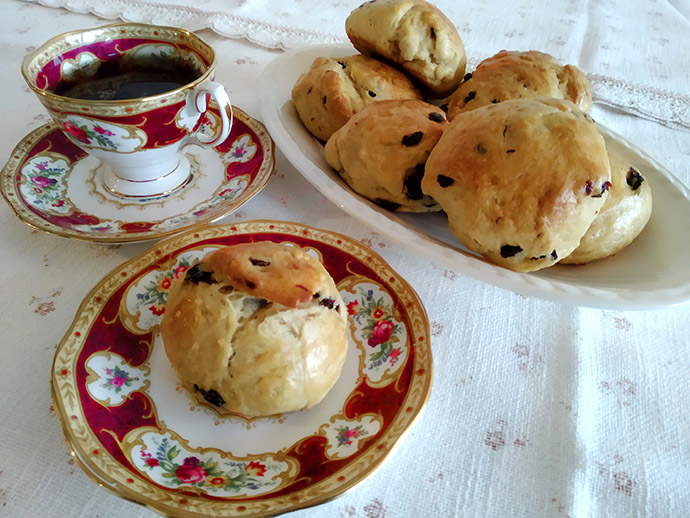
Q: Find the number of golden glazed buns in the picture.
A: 7